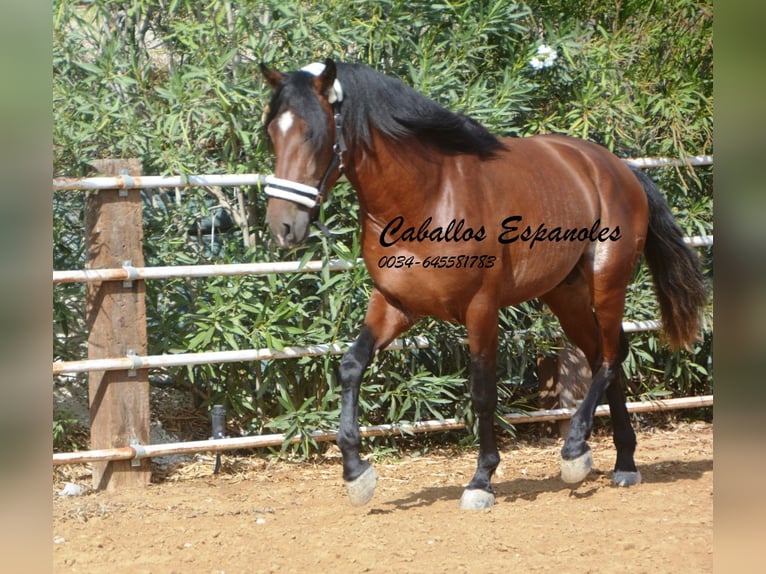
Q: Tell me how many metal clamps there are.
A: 4